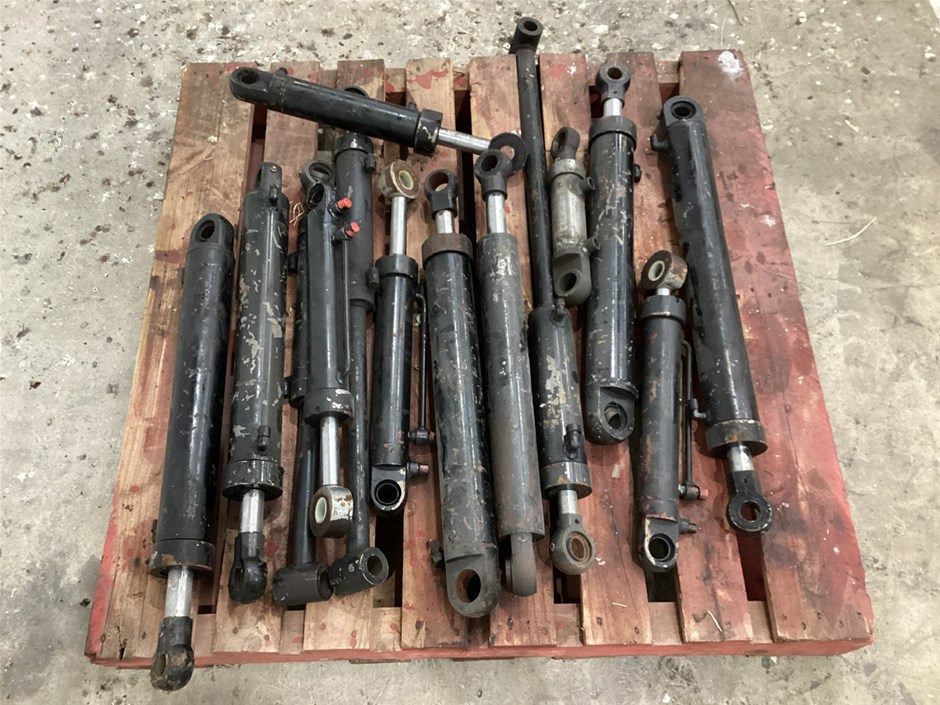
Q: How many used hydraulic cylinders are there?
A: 14